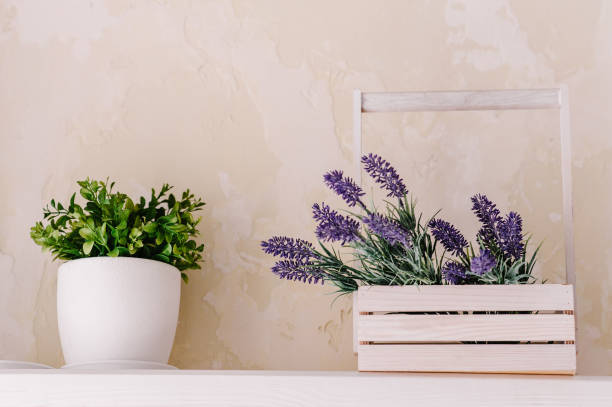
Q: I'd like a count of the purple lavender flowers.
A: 11